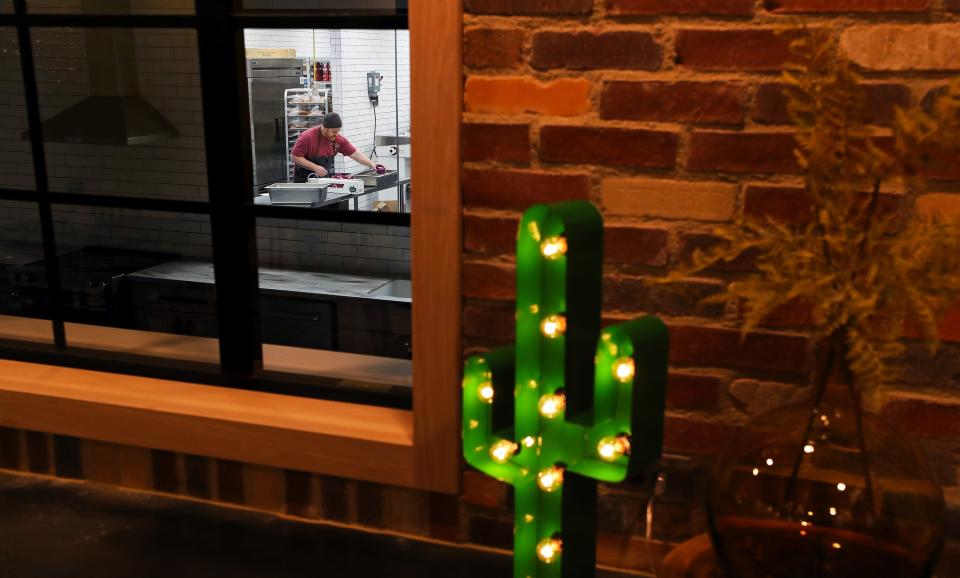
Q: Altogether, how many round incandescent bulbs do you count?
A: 9